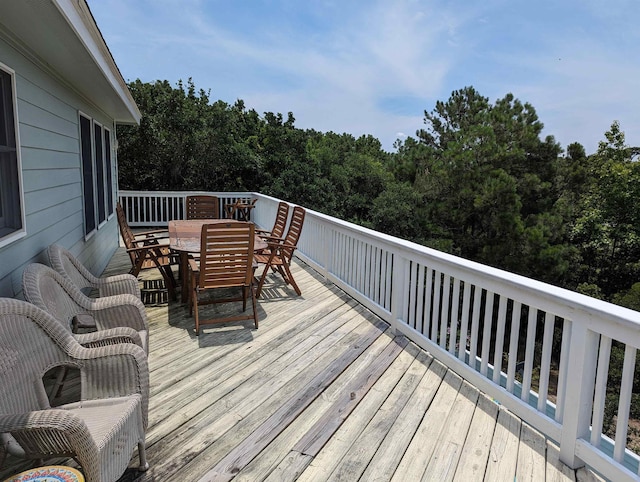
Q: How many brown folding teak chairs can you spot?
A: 6